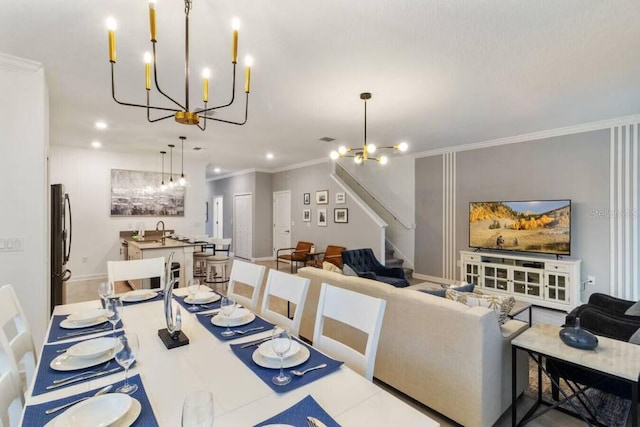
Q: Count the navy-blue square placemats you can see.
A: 8